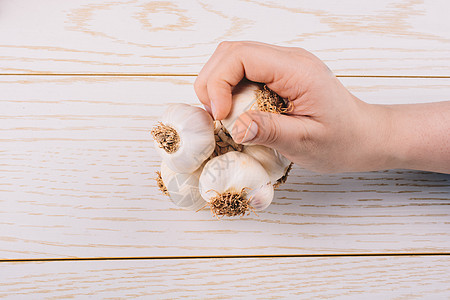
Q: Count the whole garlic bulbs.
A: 5